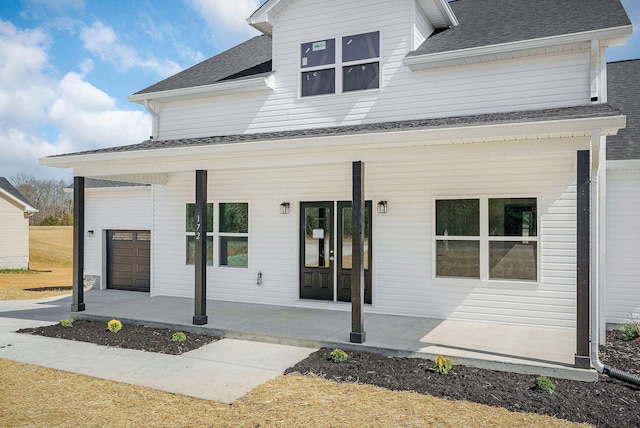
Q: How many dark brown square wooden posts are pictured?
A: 4